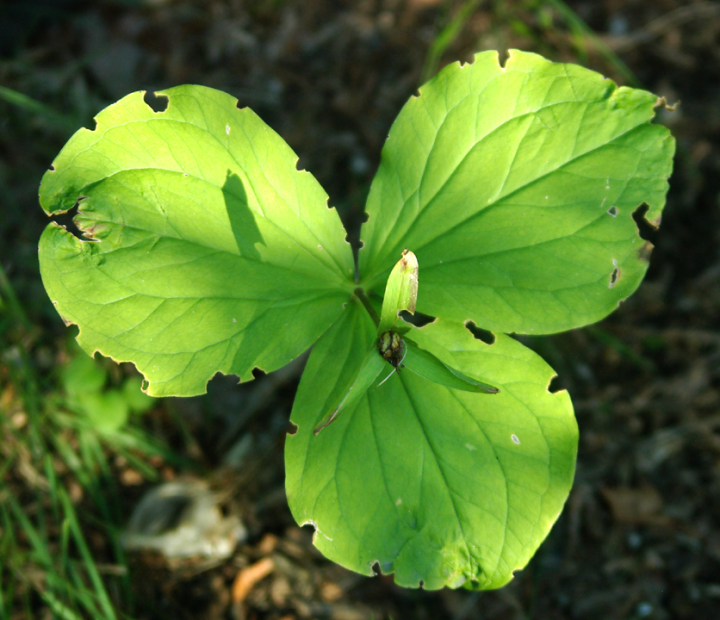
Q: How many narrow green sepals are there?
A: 3